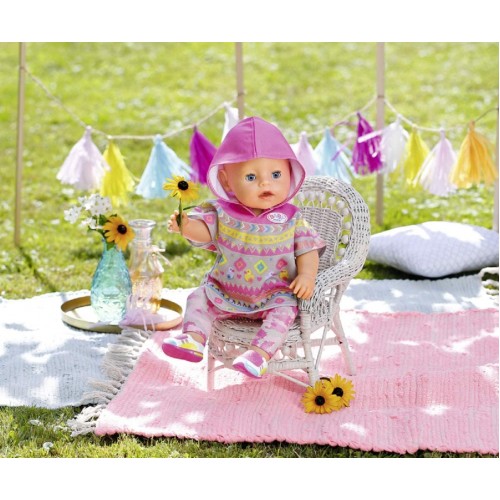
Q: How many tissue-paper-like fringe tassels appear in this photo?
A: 12